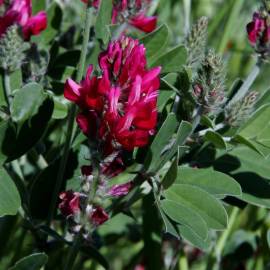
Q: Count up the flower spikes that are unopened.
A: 4